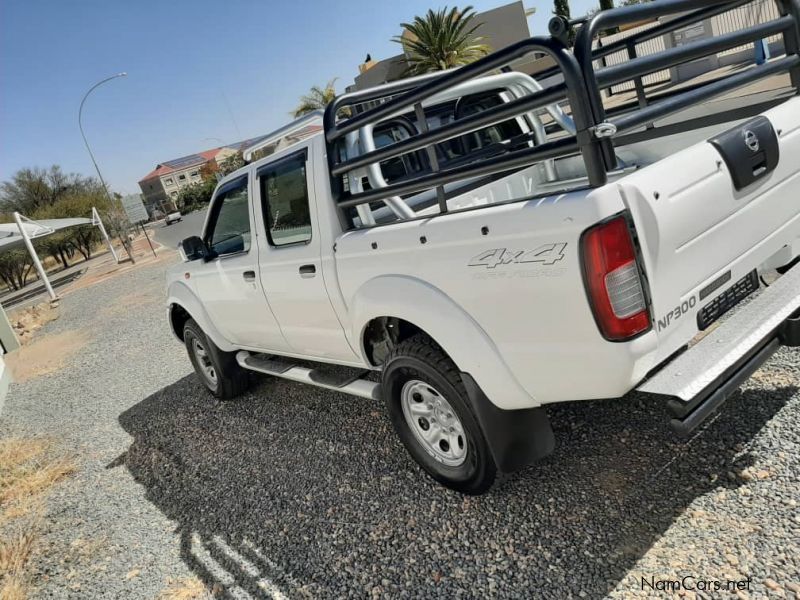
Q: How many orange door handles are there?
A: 0